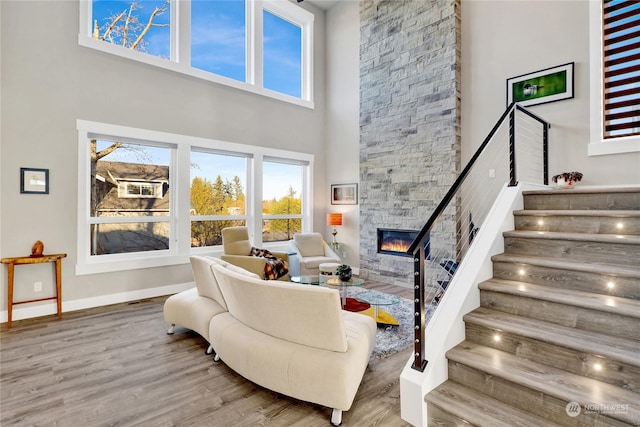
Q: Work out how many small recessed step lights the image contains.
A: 6